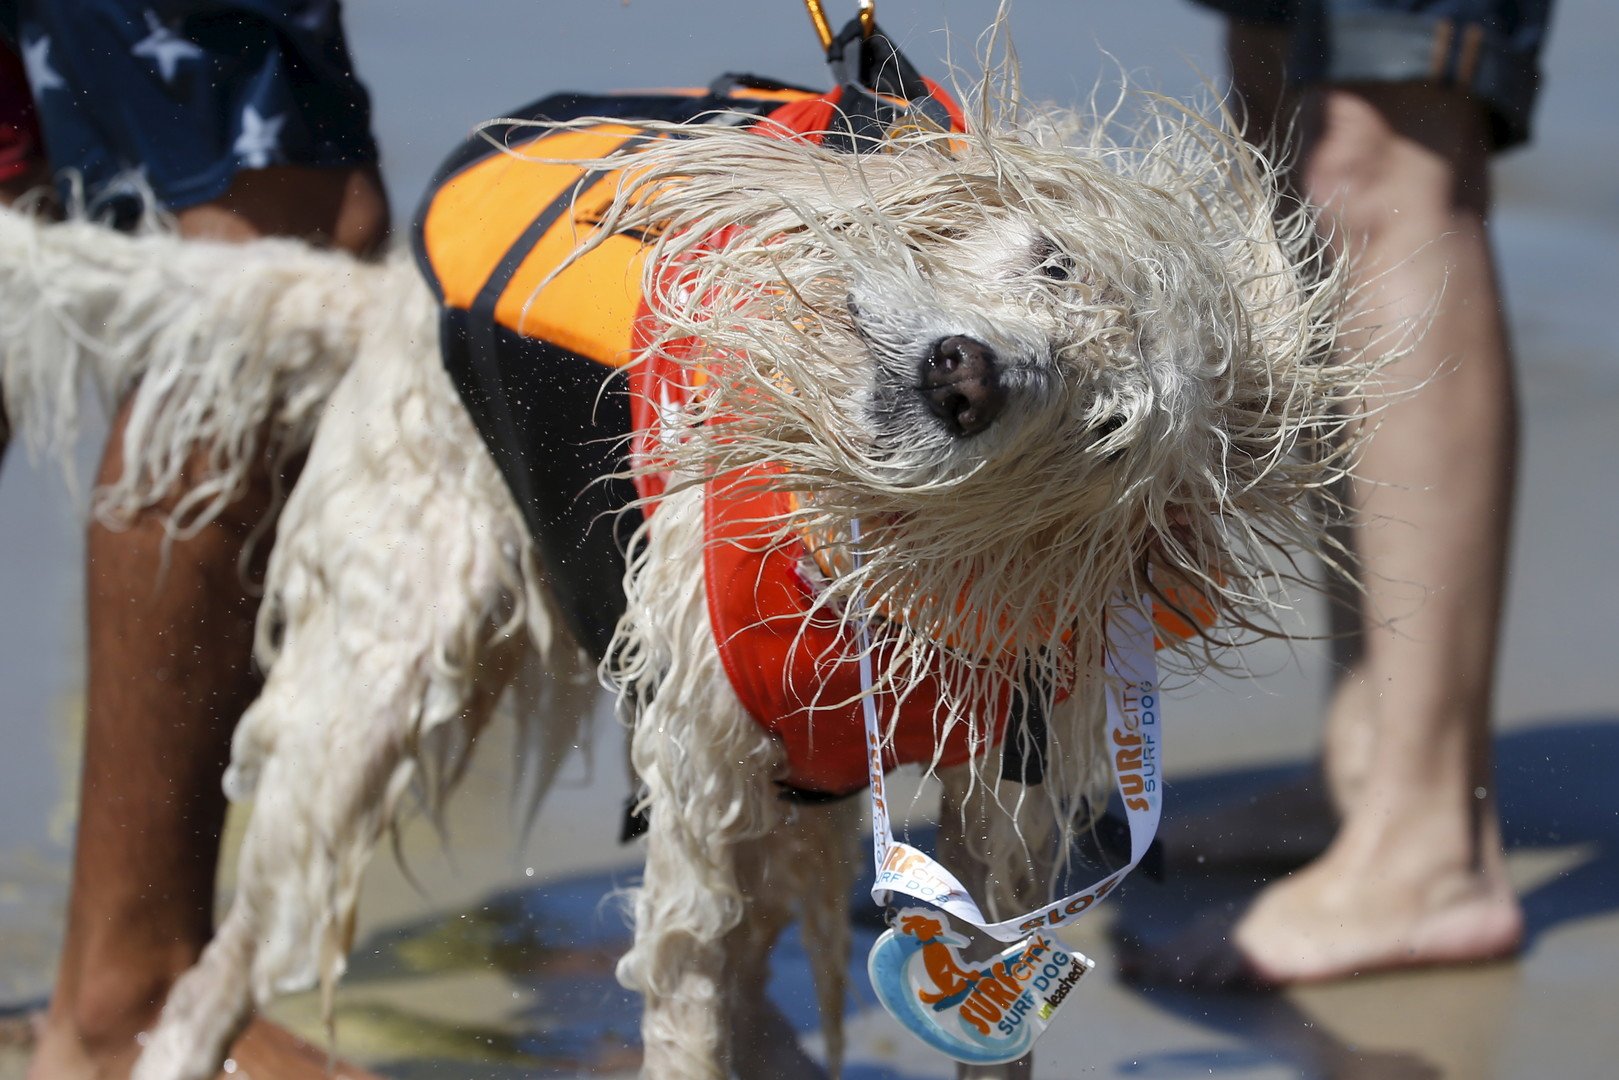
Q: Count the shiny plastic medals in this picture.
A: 1